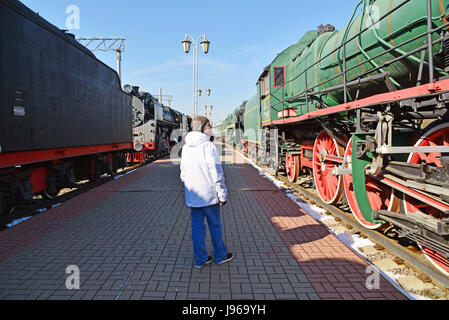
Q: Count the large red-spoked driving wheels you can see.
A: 3